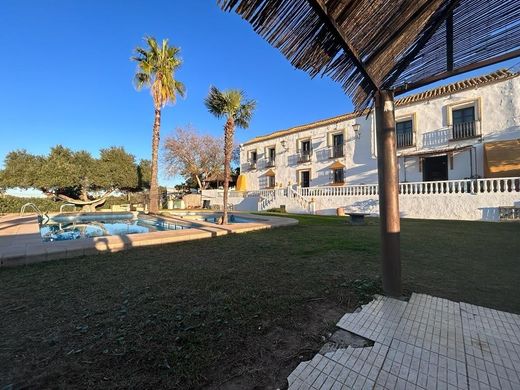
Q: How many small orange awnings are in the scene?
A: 2